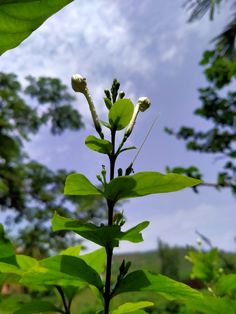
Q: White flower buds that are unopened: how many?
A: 2